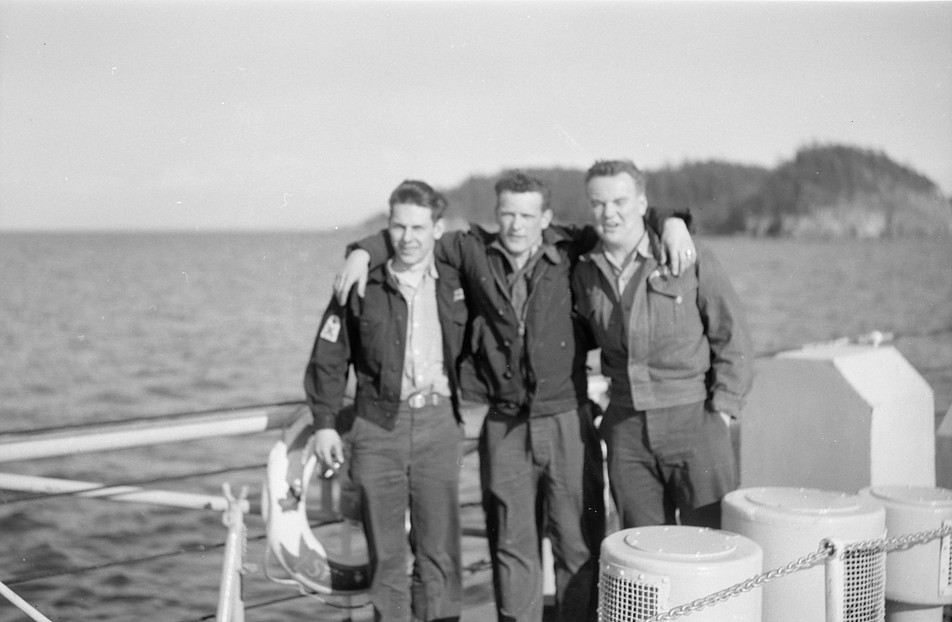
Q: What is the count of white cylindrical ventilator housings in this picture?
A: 3